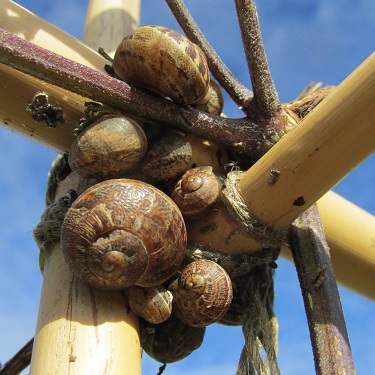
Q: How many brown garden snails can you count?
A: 10